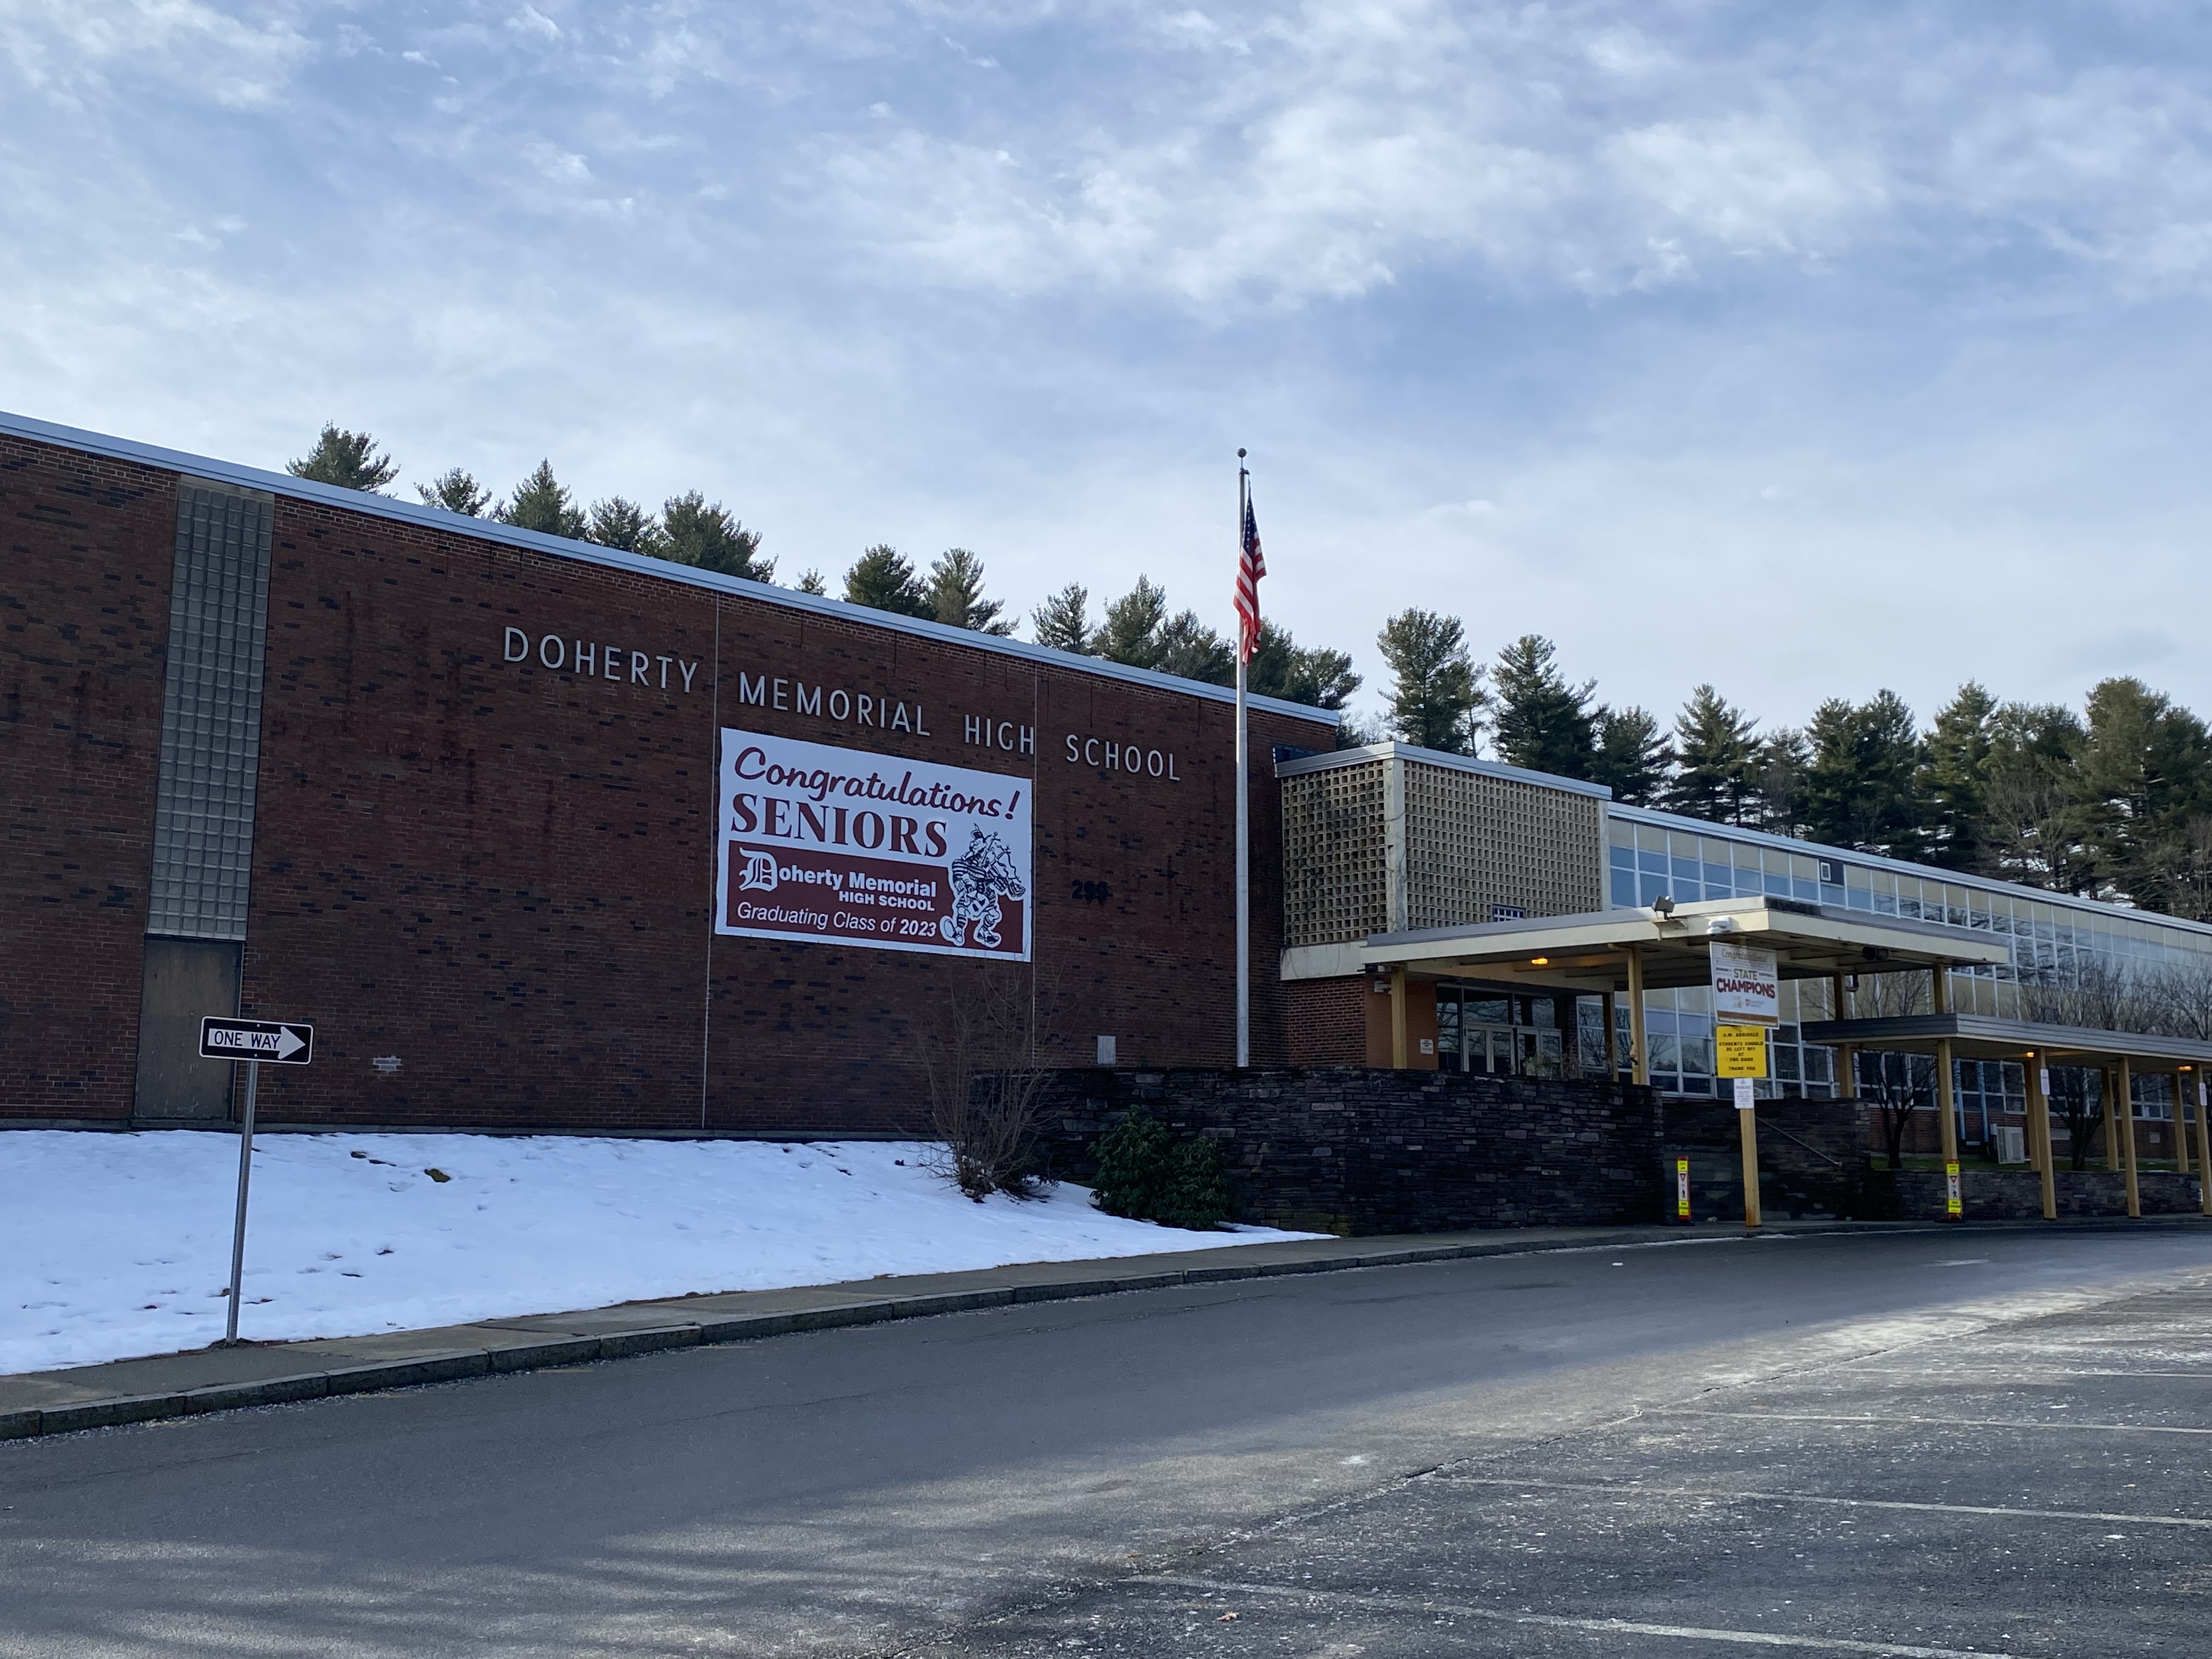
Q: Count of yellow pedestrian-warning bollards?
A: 2